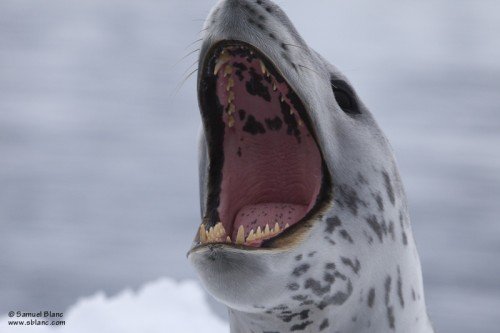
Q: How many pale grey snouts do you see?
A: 1